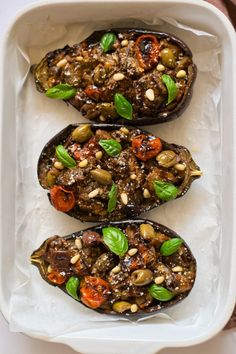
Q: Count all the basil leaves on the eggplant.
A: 12